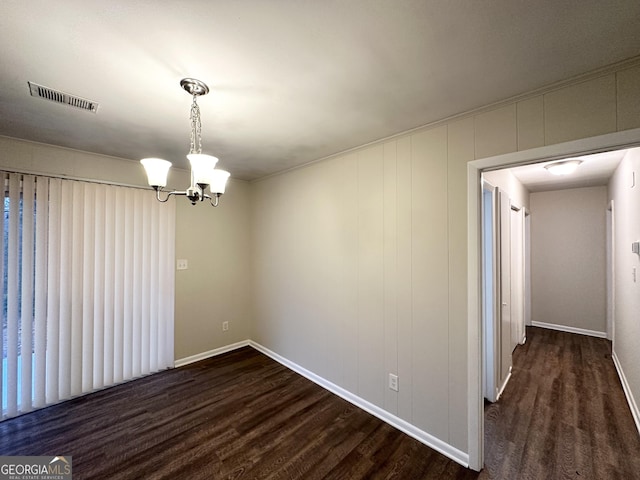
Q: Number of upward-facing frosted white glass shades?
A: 3